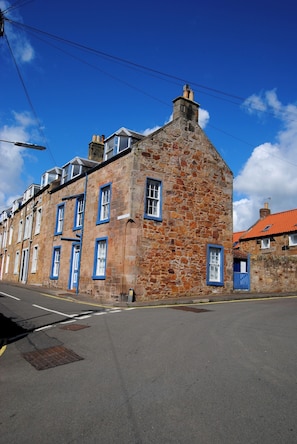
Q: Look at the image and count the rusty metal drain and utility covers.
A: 3